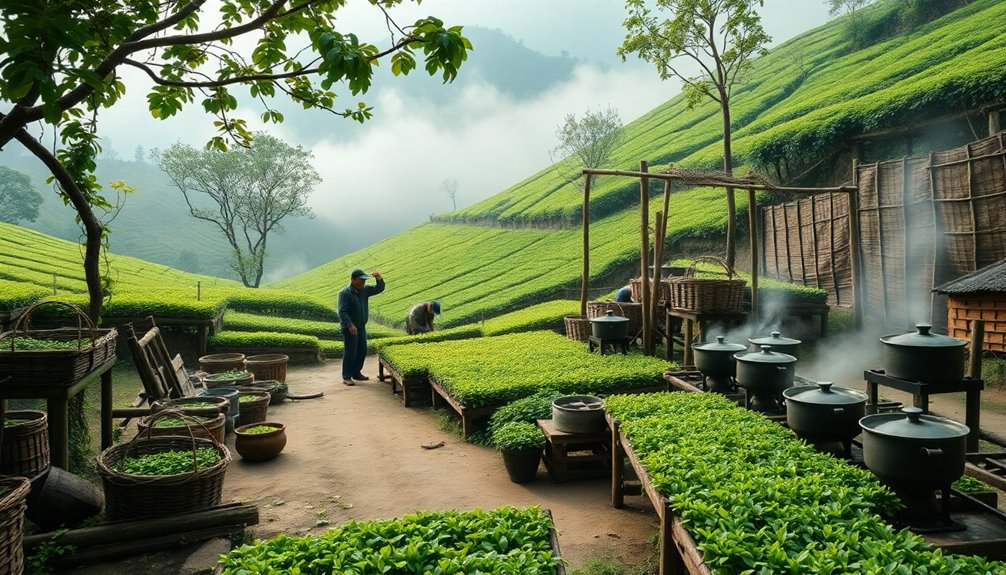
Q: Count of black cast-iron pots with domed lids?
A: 7